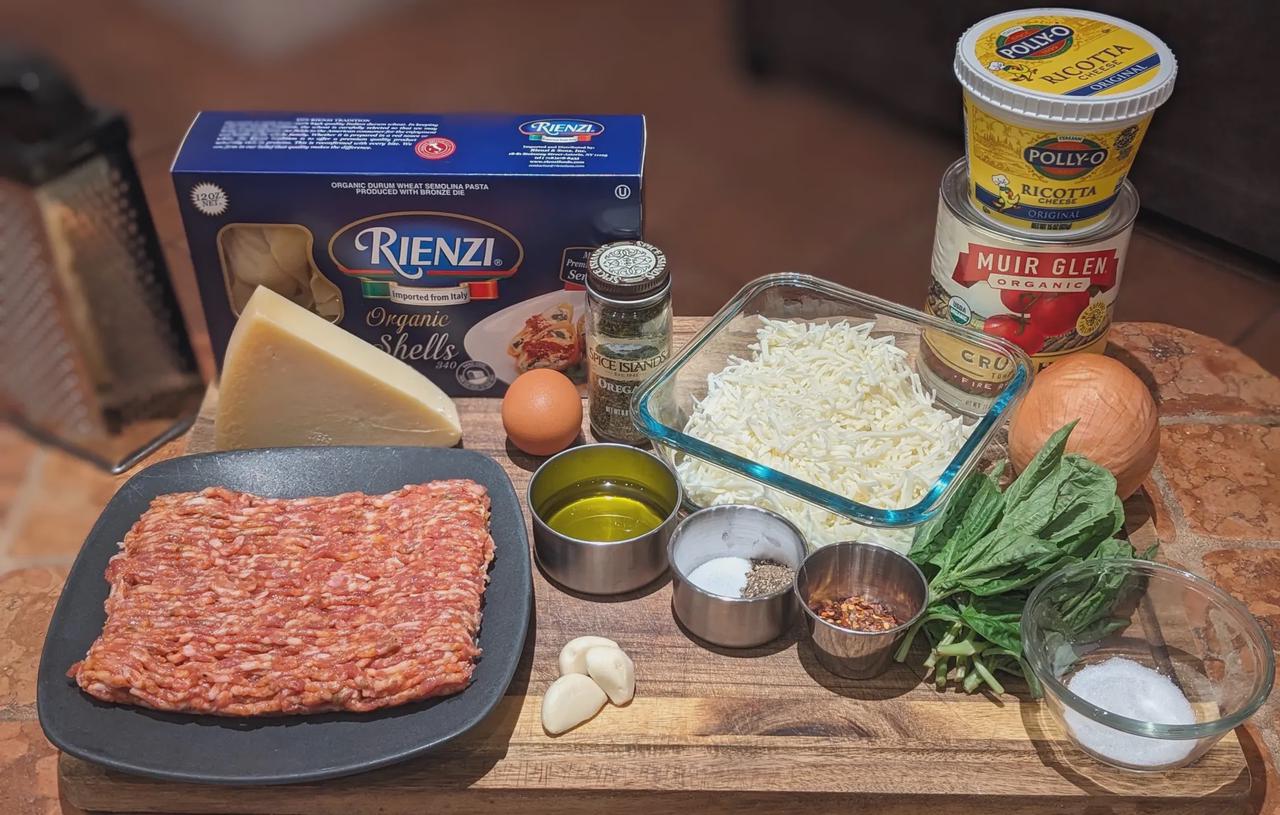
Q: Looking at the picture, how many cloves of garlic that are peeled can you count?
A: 3